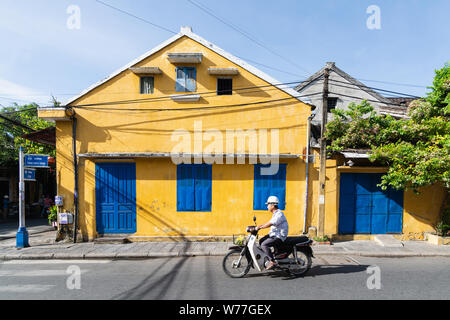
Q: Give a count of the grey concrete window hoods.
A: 3